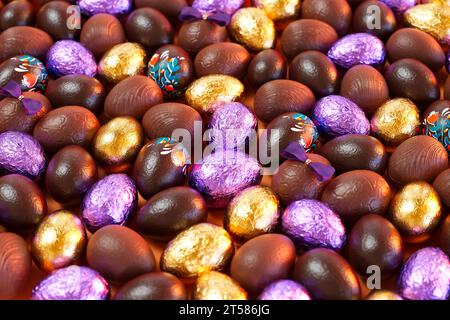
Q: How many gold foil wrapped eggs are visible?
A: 13